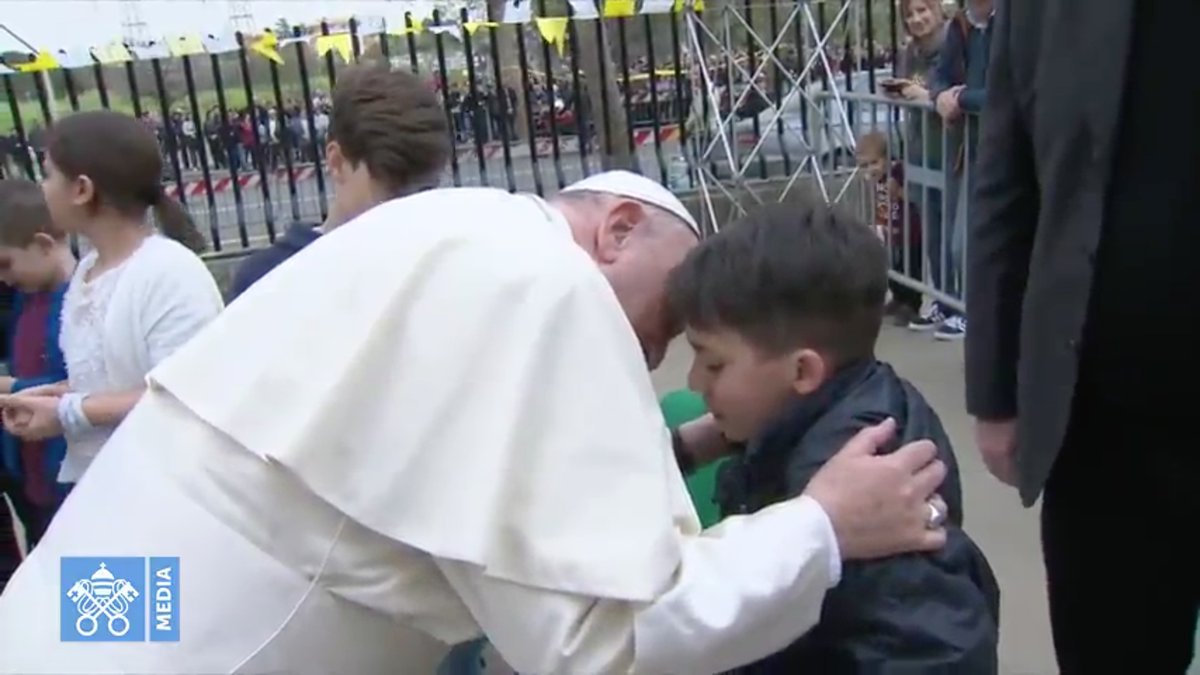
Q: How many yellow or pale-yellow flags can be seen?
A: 10